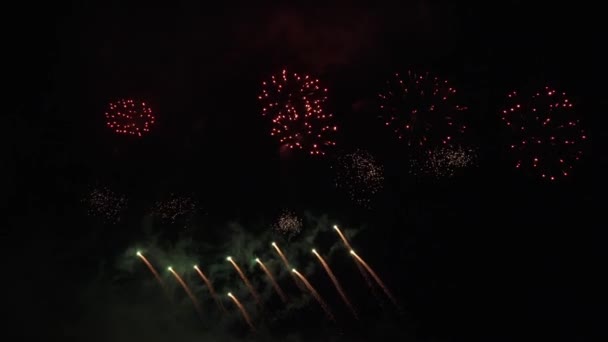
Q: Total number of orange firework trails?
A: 11